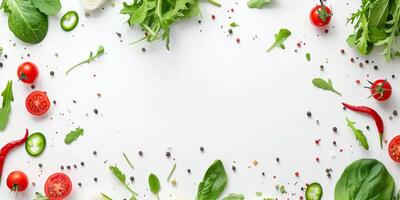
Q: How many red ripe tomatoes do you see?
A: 7